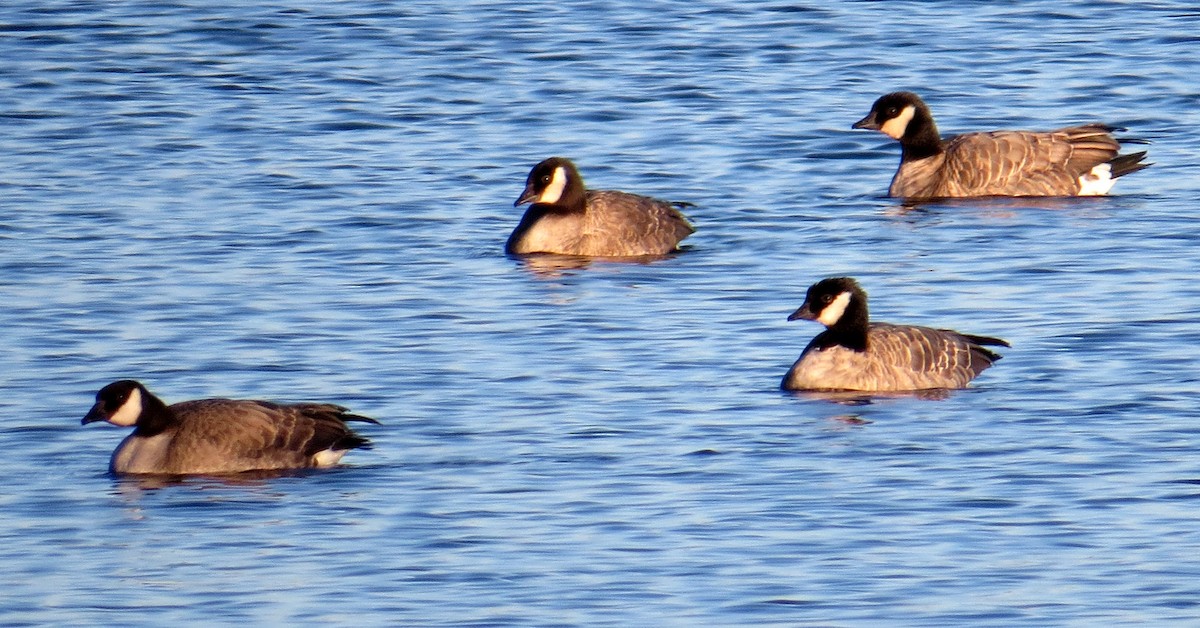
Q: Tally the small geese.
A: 4